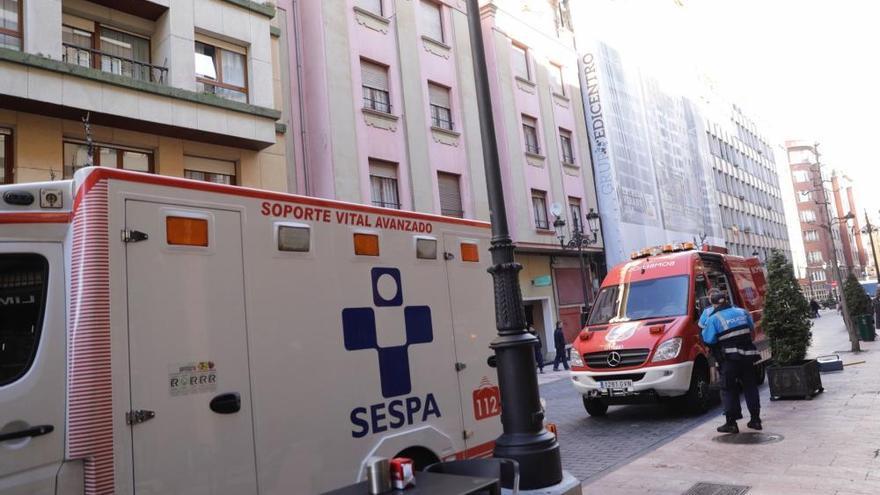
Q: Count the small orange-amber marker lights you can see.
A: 3